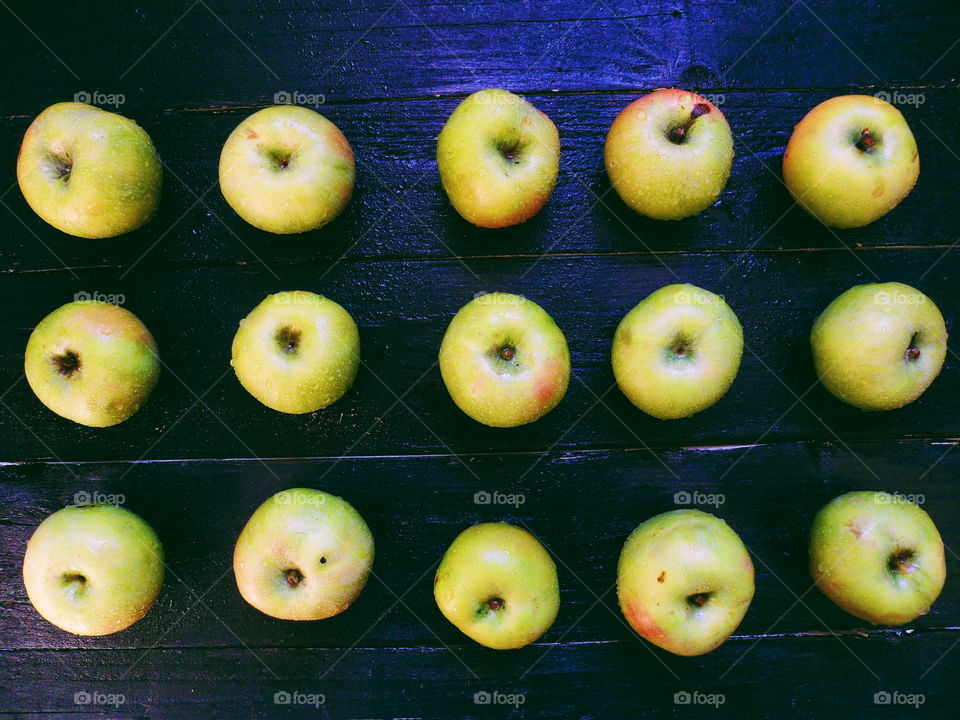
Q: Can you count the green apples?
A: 15